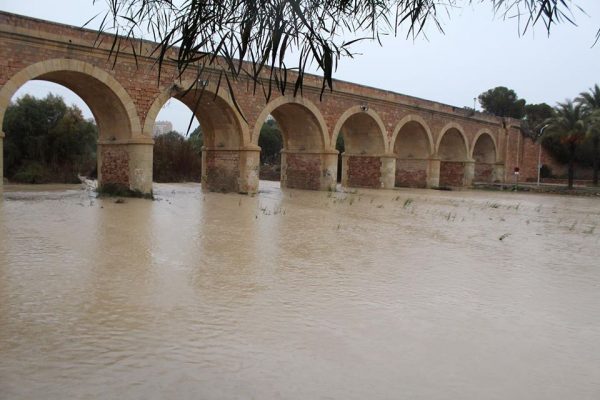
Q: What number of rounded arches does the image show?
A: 7